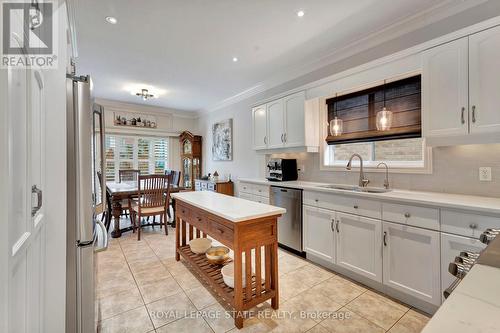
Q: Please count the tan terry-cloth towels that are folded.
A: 0